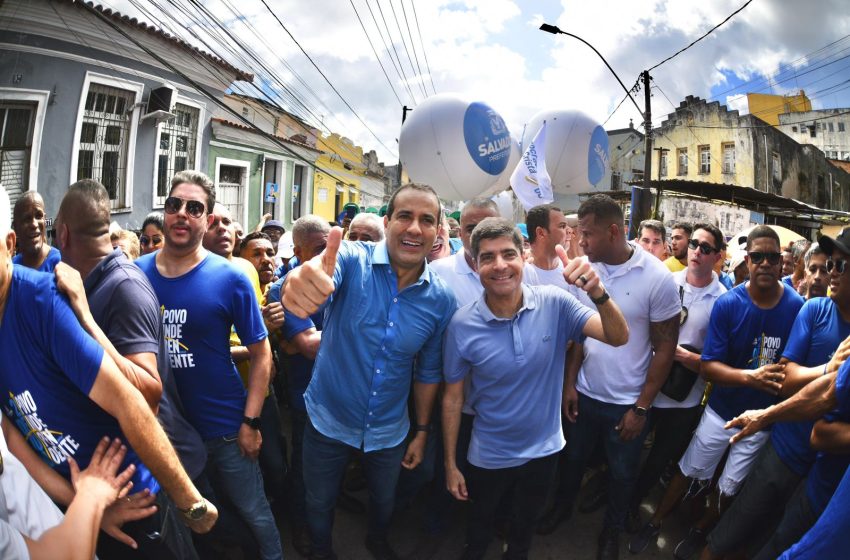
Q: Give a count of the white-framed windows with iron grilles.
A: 2